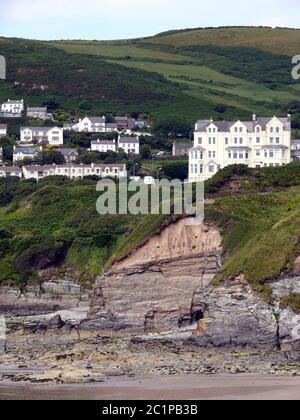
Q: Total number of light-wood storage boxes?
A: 0